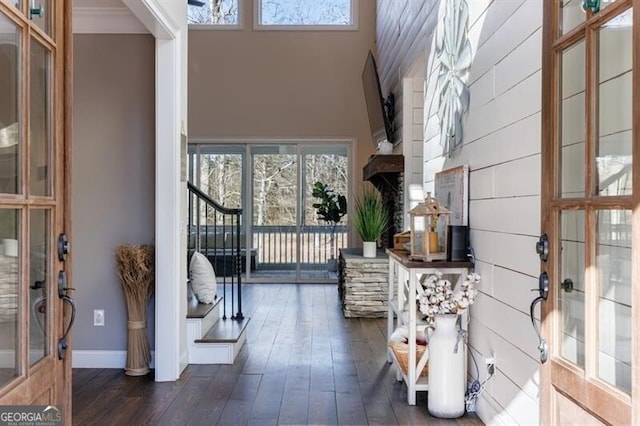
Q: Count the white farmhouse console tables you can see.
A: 1